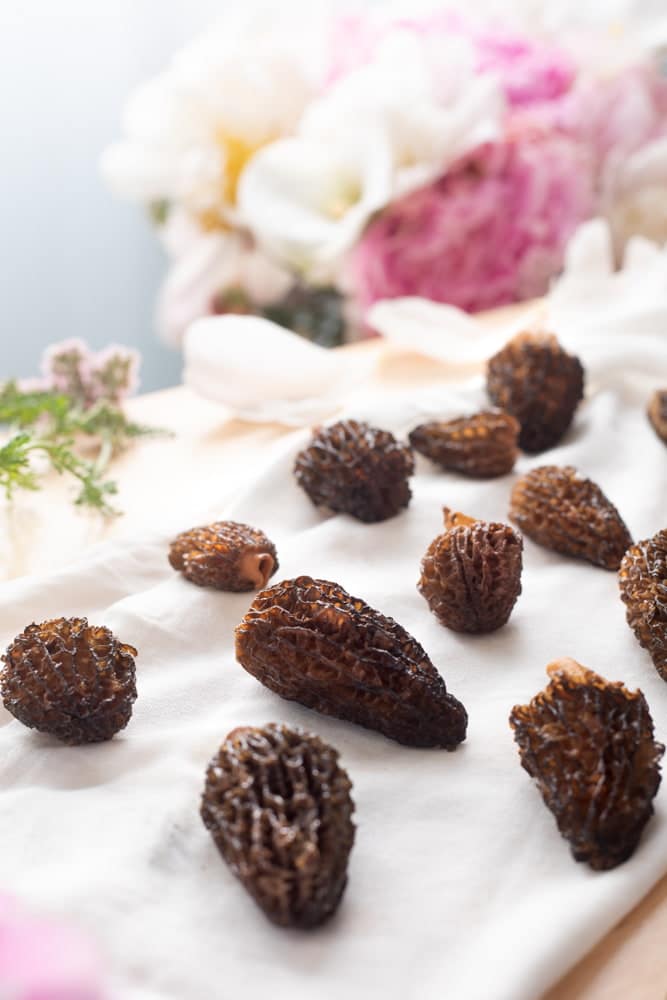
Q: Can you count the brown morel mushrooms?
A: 12